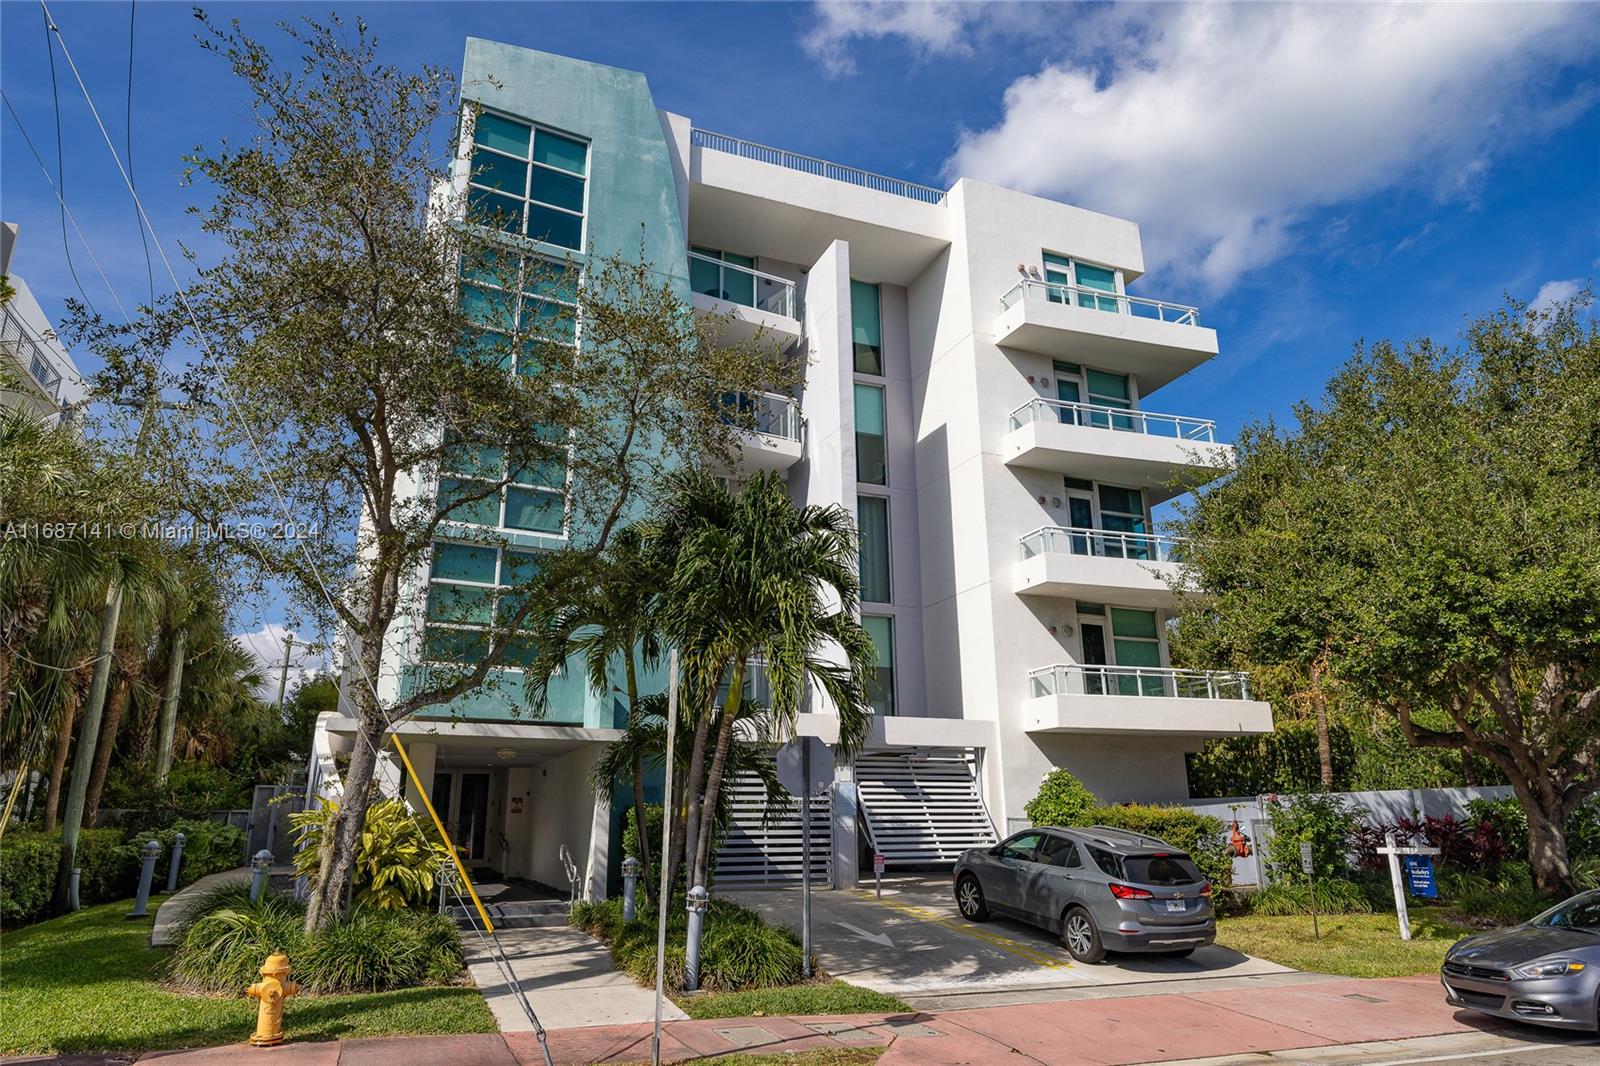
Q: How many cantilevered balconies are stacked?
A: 4